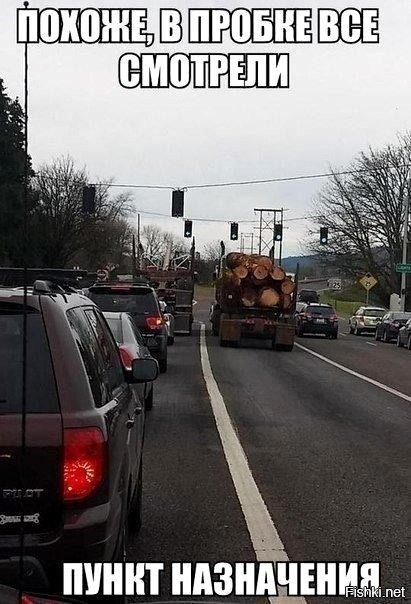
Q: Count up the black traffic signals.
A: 6